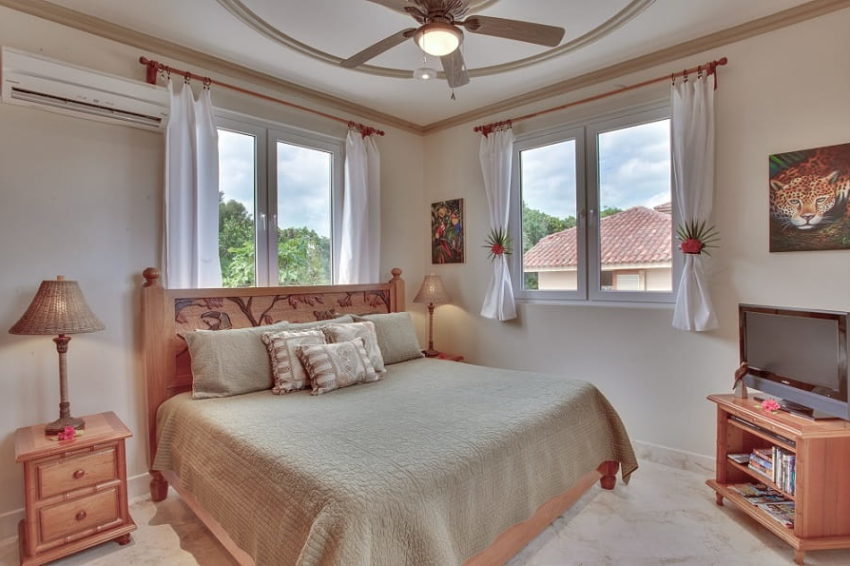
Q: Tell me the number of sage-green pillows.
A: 3